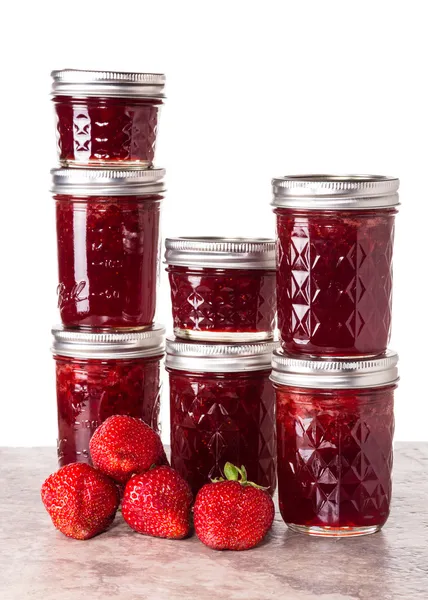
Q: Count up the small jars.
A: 2